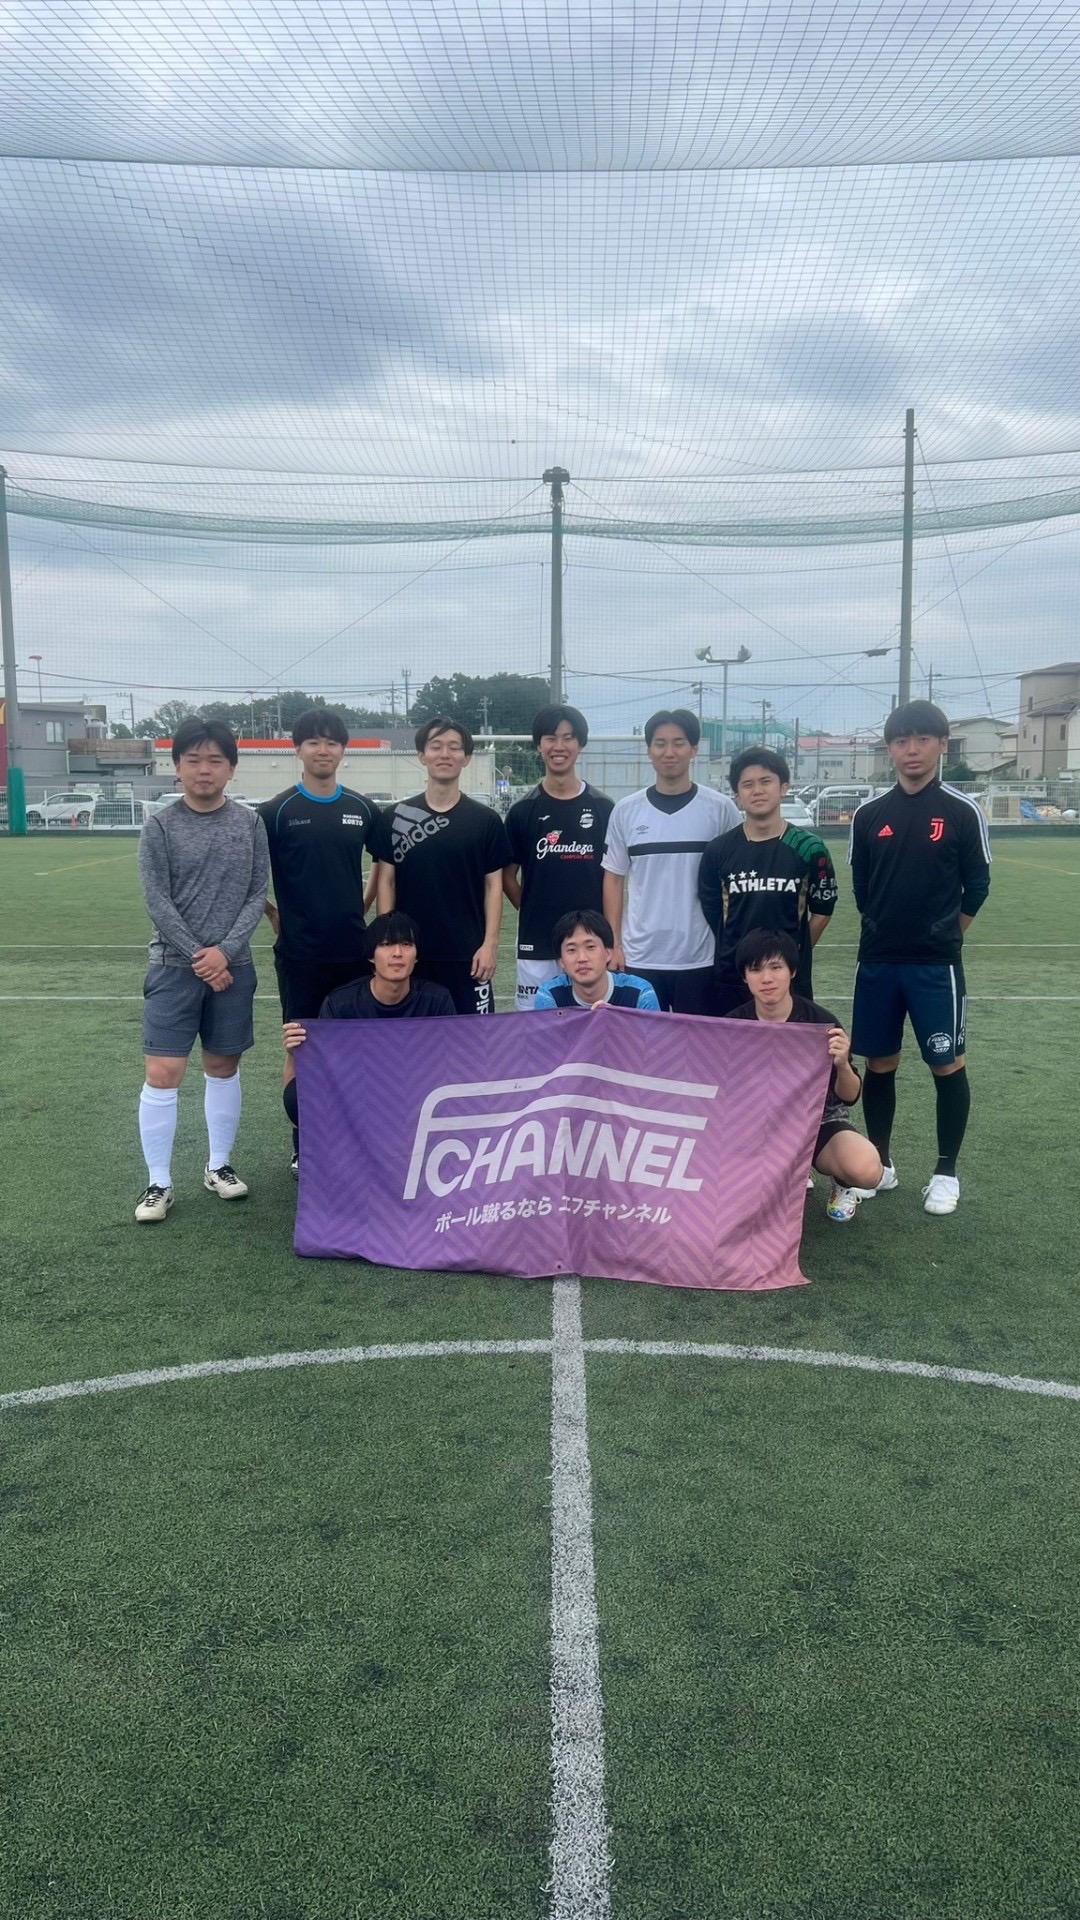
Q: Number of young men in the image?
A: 10